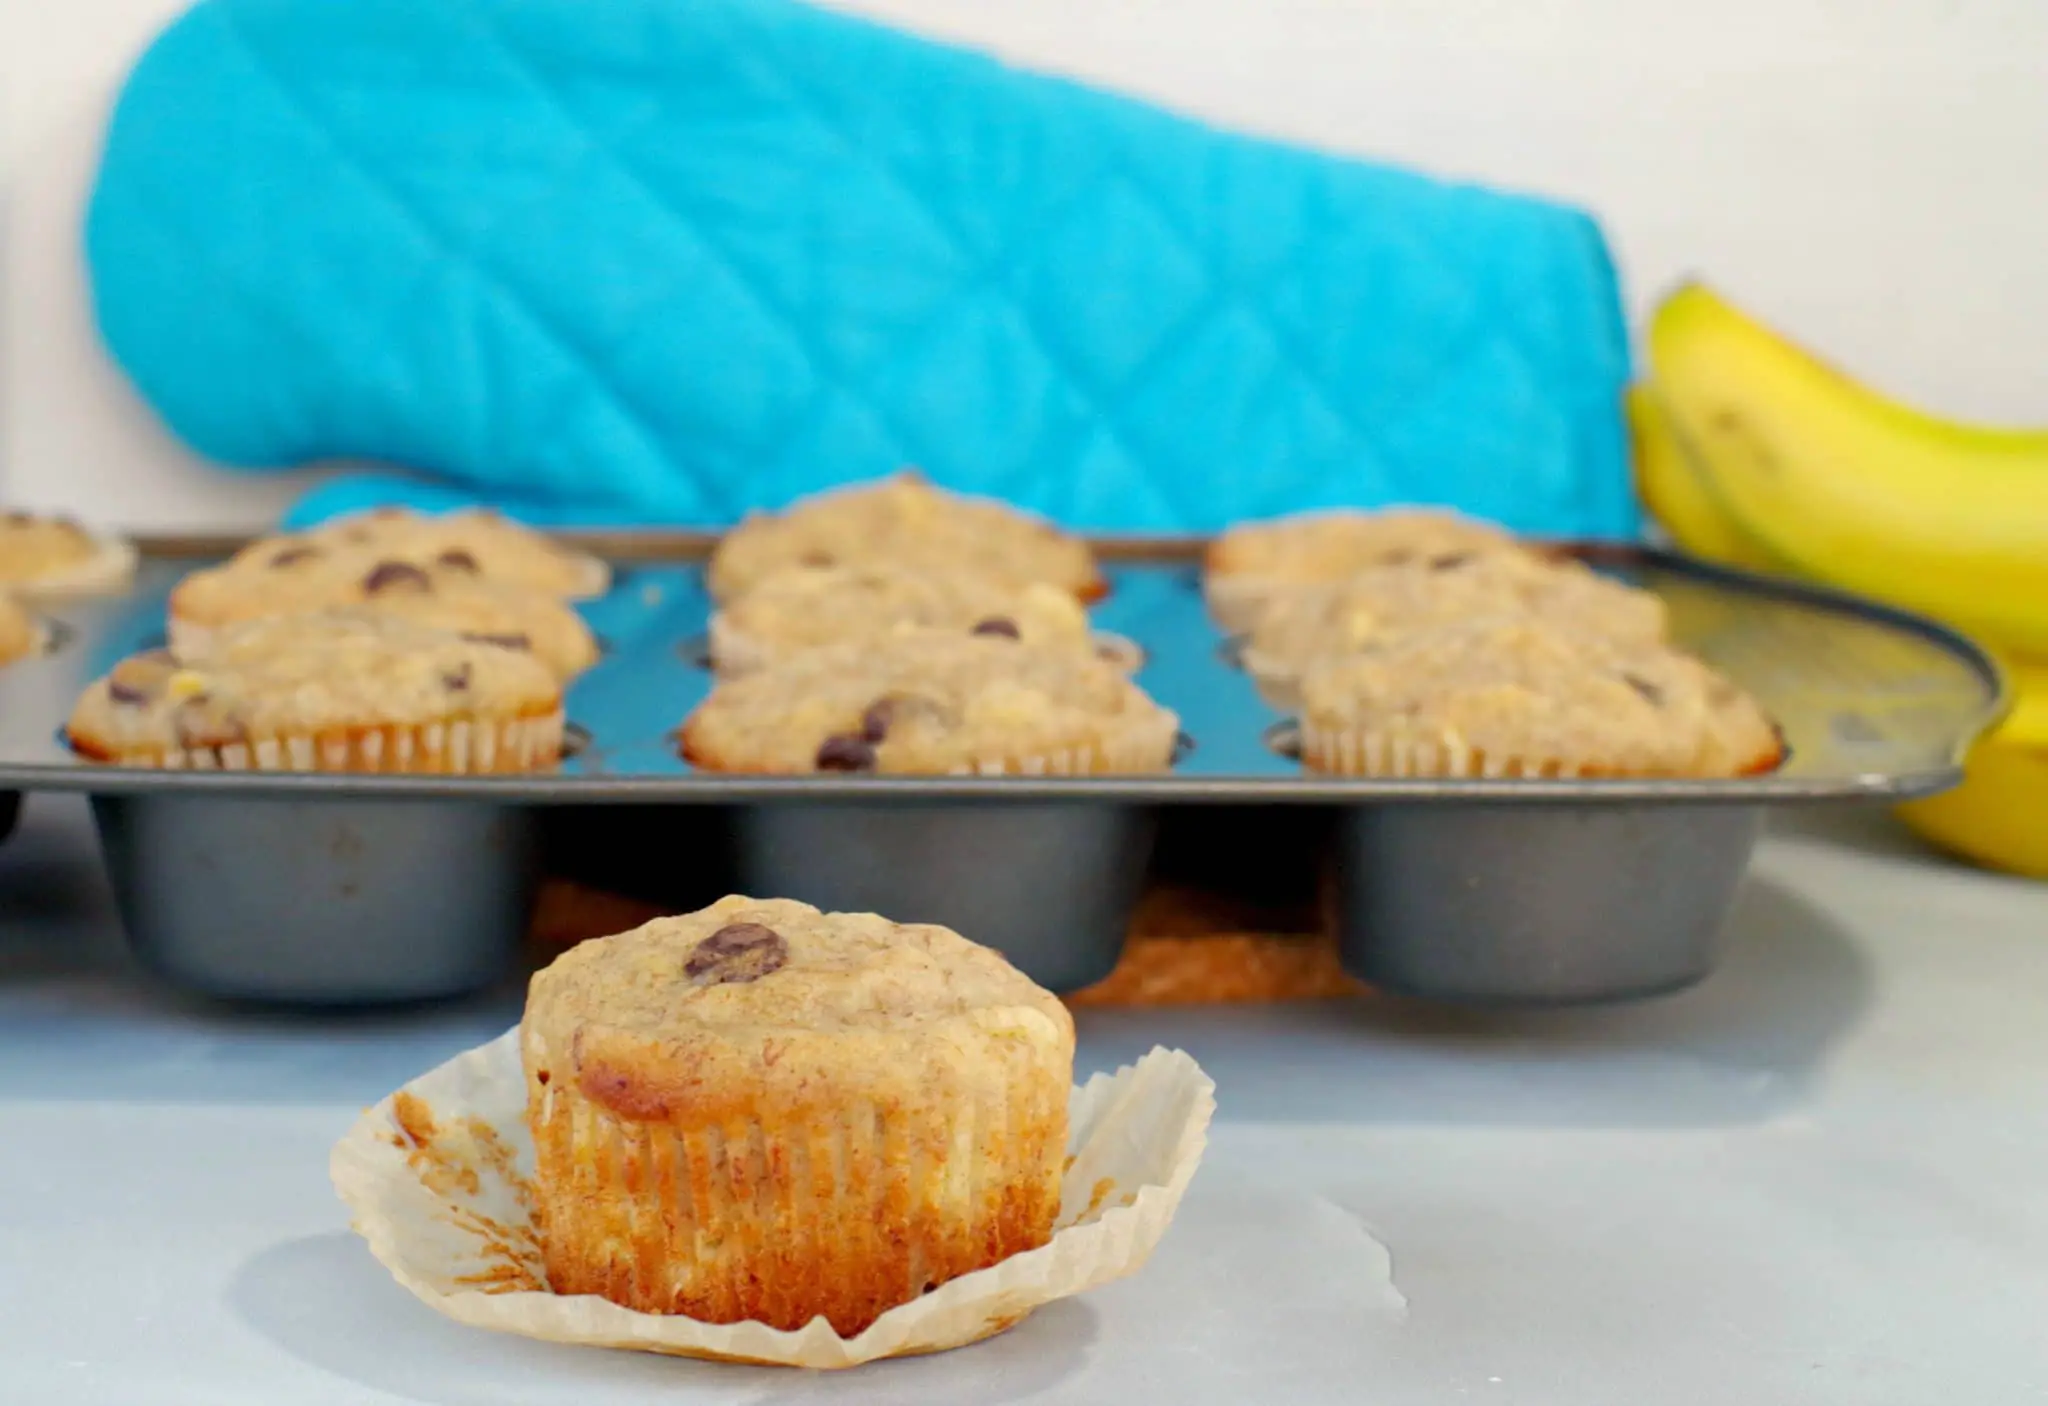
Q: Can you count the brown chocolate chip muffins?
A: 12